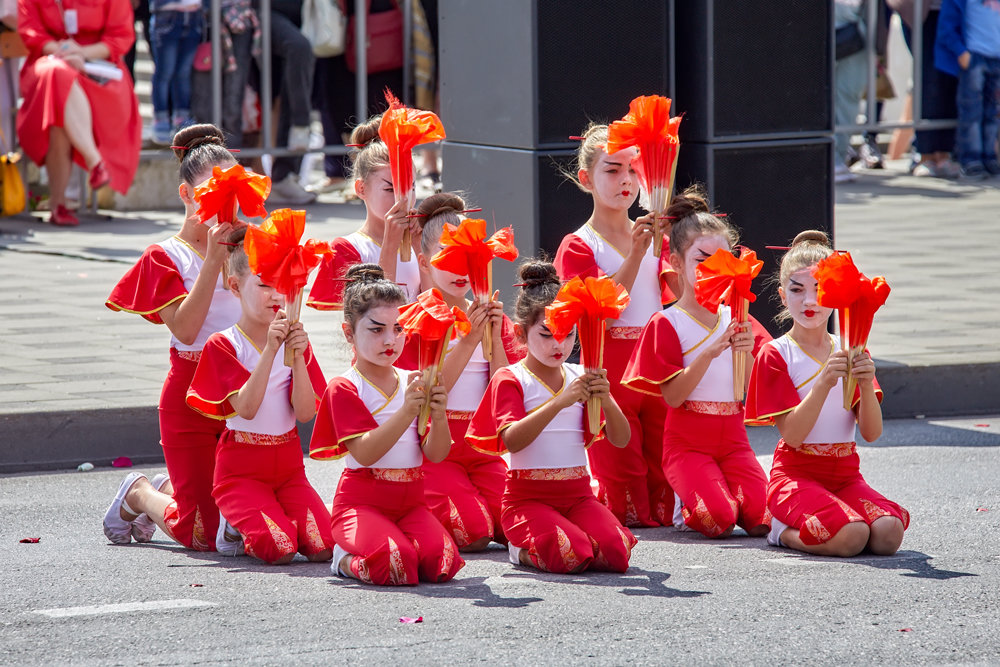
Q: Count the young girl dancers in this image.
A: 9